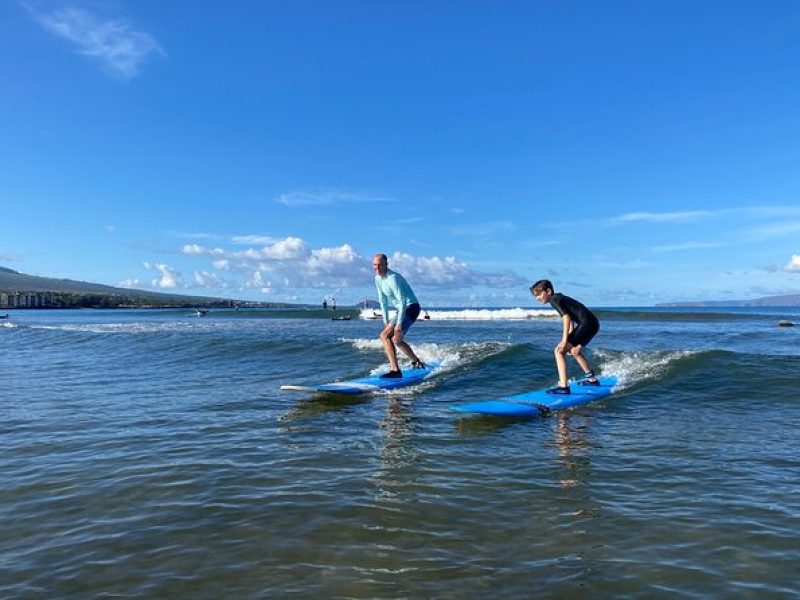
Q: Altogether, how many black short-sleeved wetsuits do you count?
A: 1